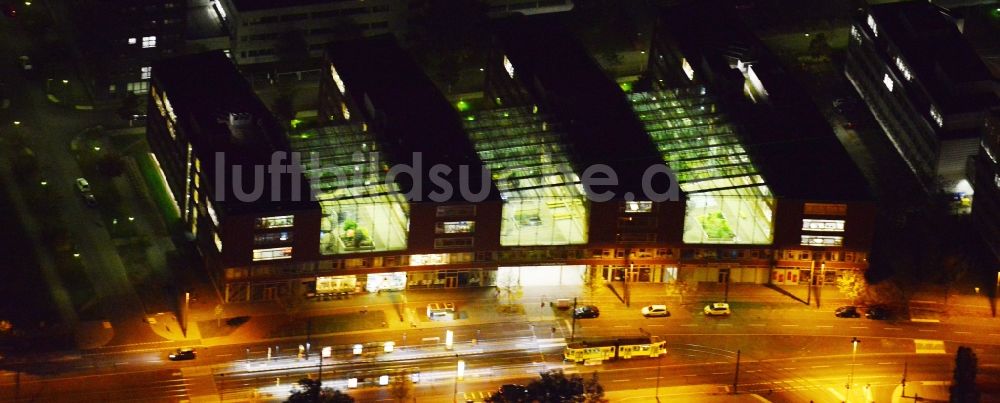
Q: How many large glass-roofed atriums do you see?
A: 3